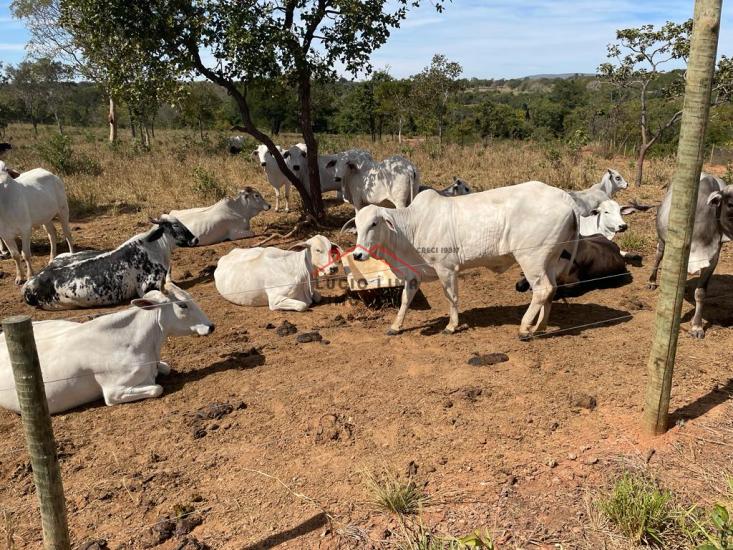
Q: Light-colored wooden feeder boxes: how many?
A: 1